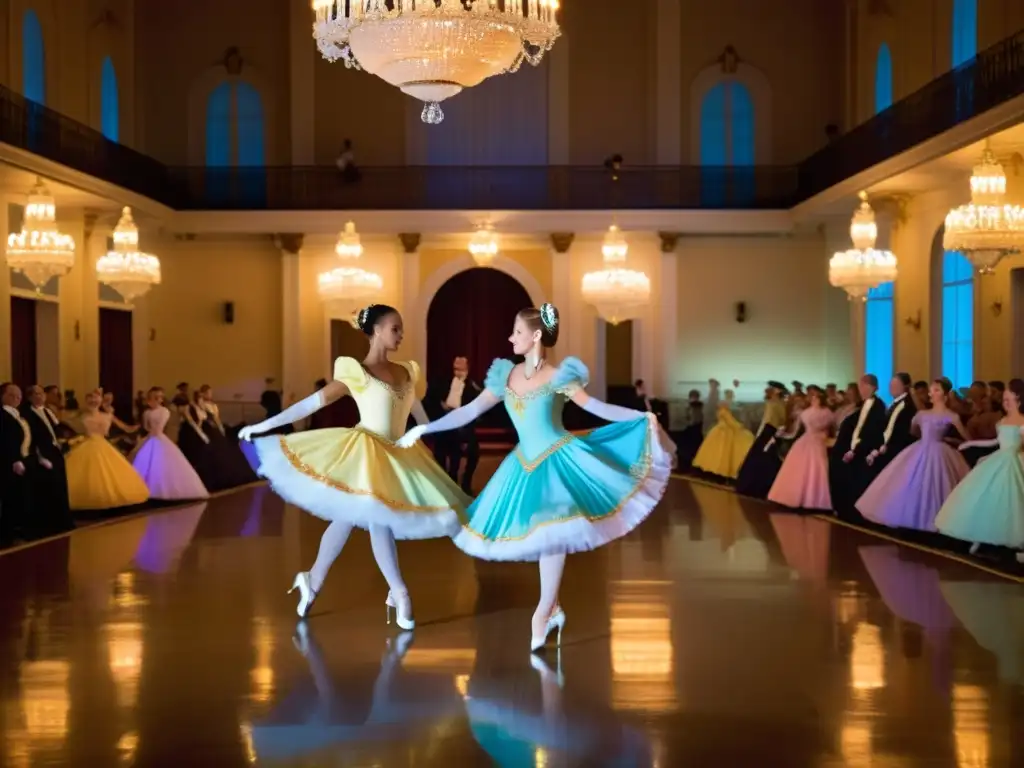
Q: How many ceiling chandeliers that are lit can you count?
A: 8